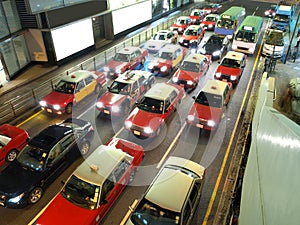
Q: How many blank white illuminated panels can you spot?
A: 2